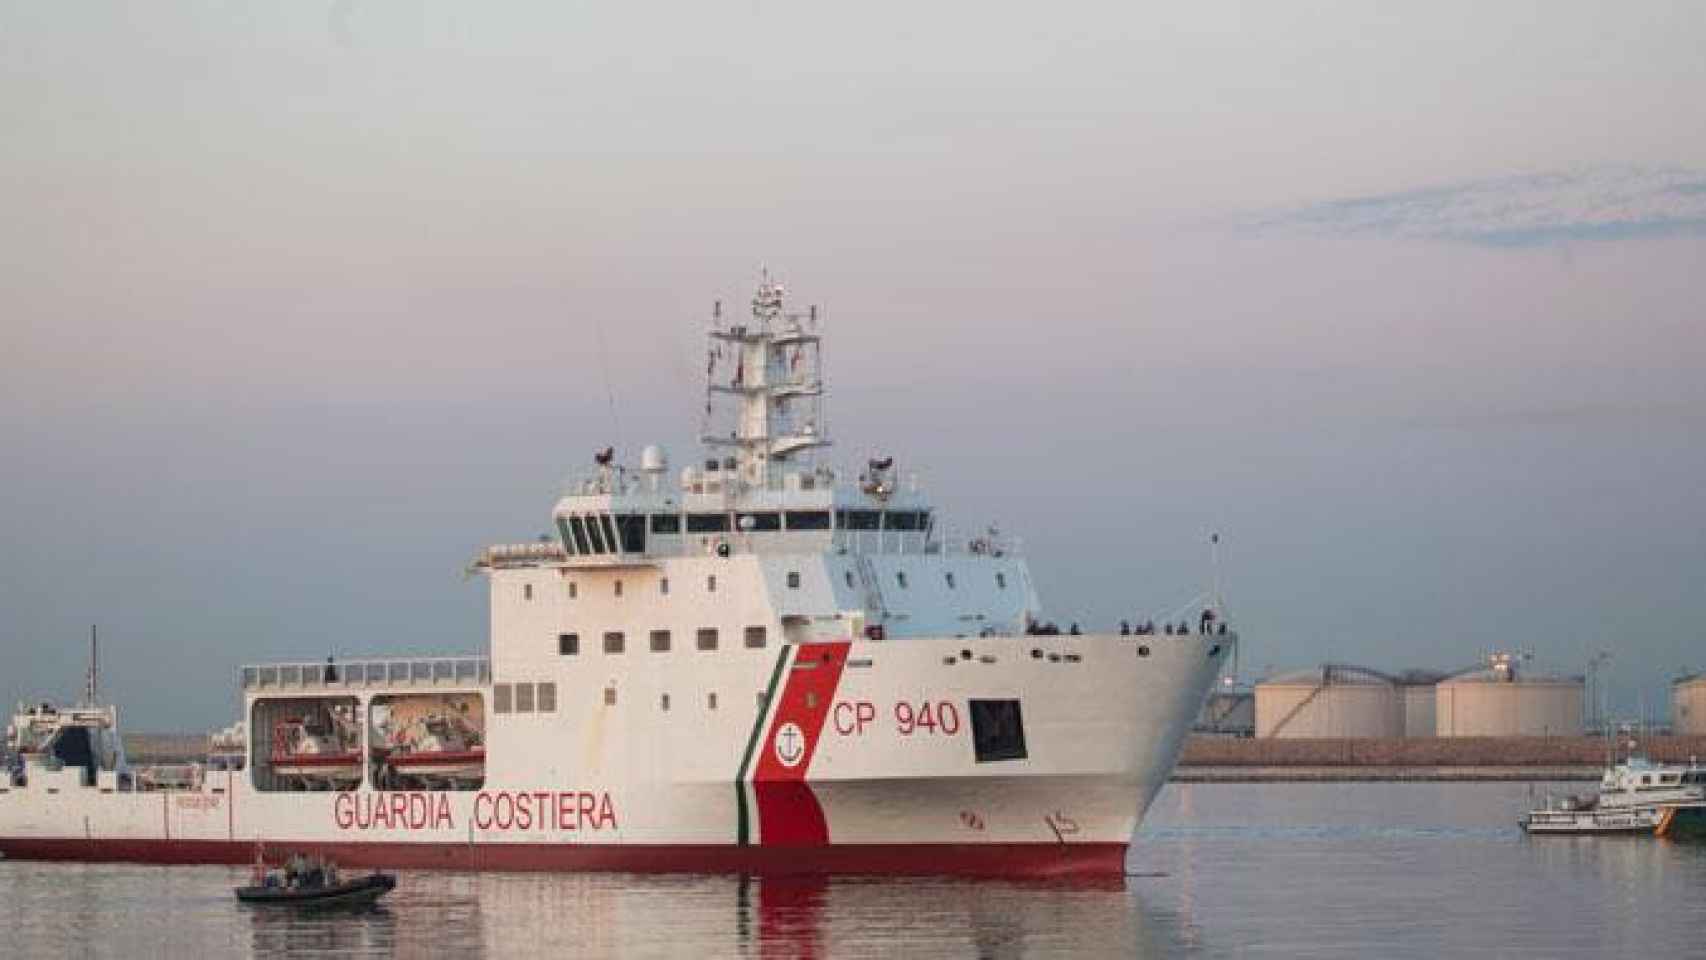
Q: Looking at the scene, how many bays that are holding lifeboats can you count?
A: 2